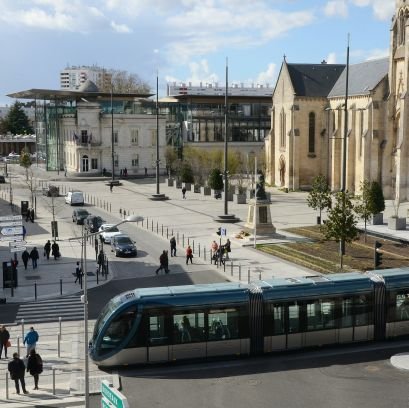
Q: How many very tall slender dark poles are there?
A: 4